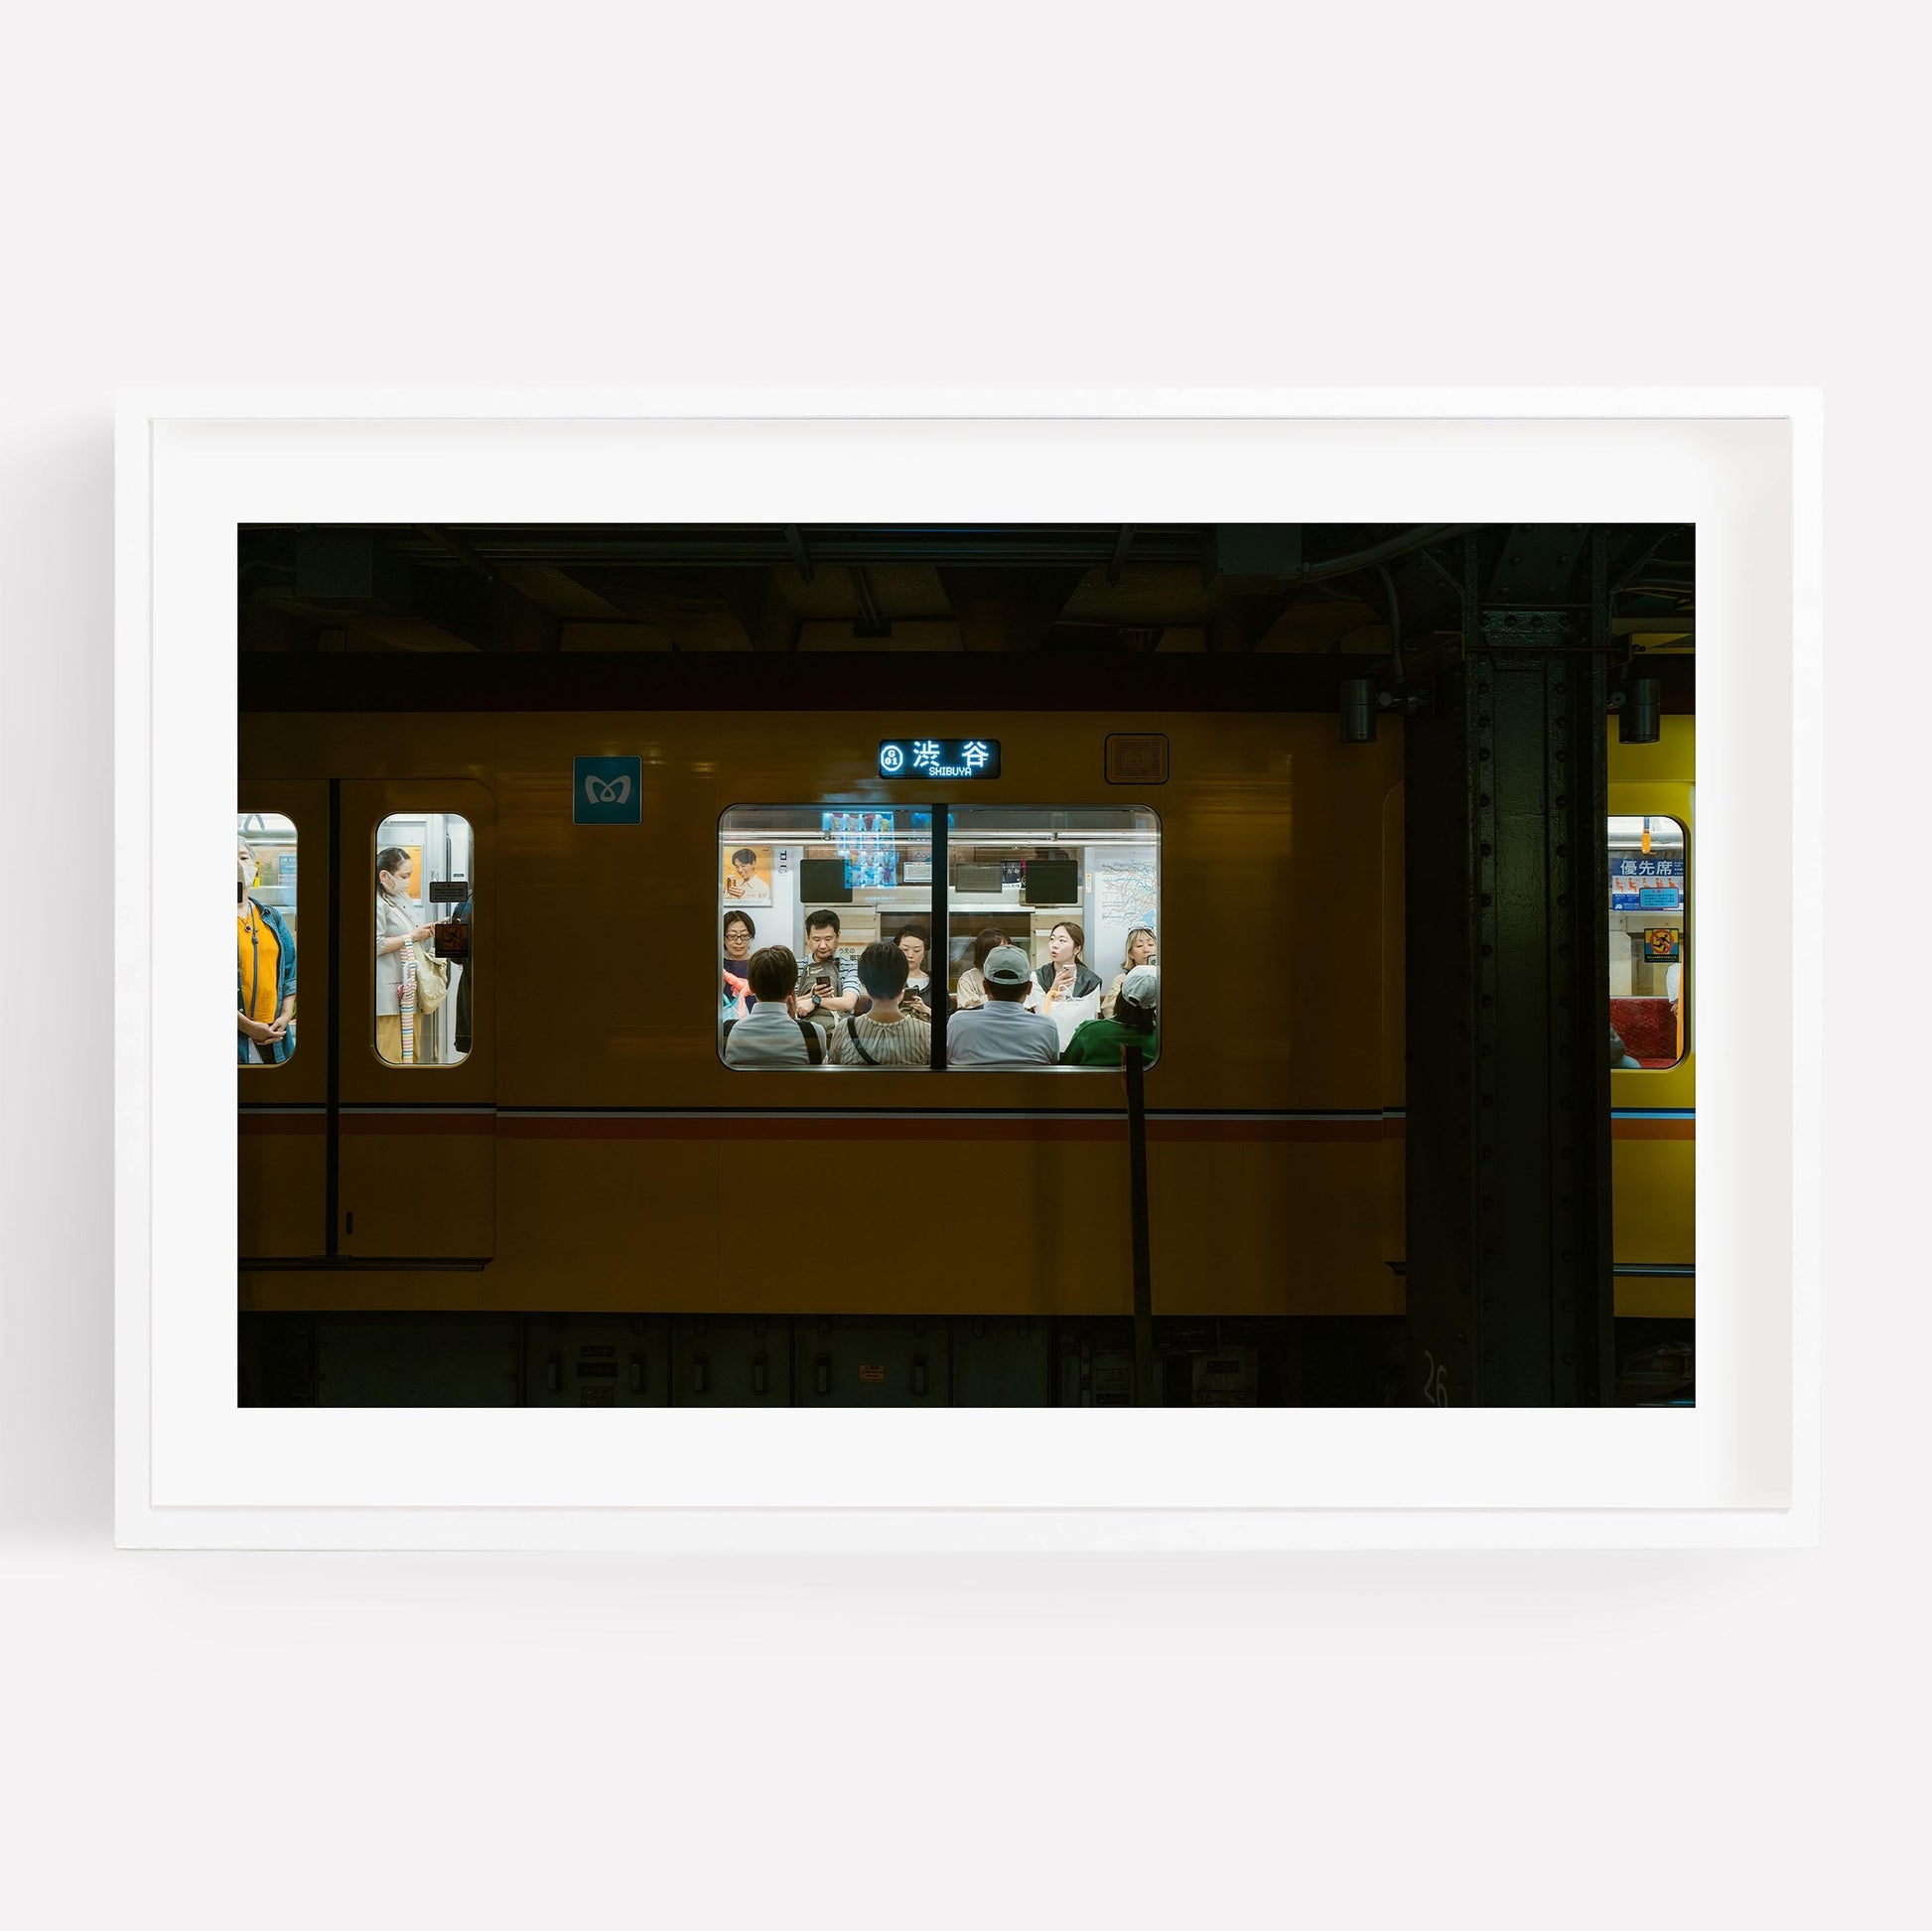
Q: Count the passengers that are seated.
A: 10